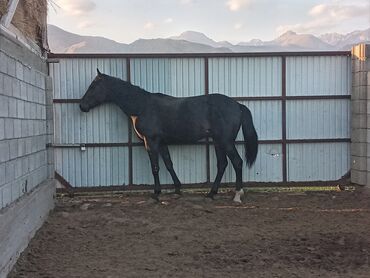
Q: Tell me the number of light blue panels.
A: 12